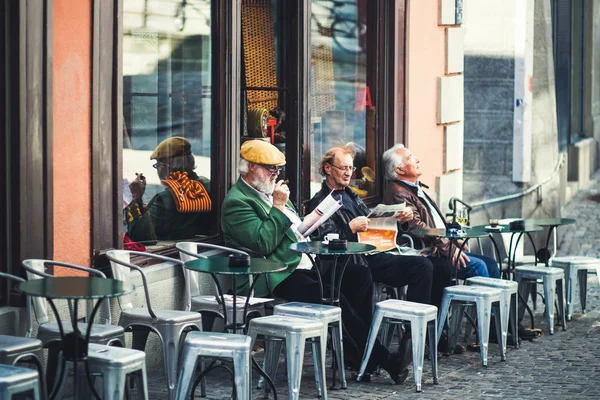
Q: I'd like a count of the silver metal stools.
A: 10